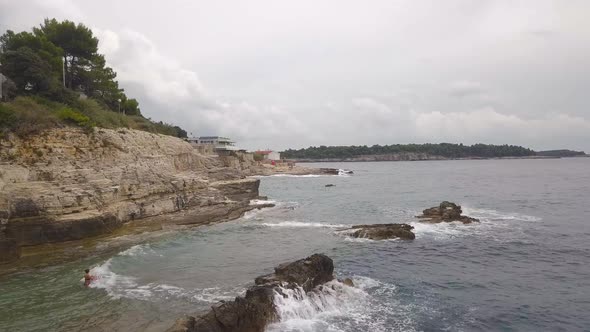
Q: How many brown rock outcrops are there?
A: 3